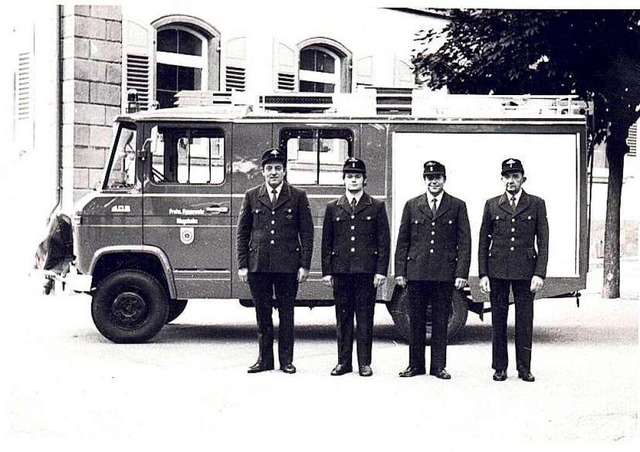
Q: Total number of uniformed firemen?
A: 4